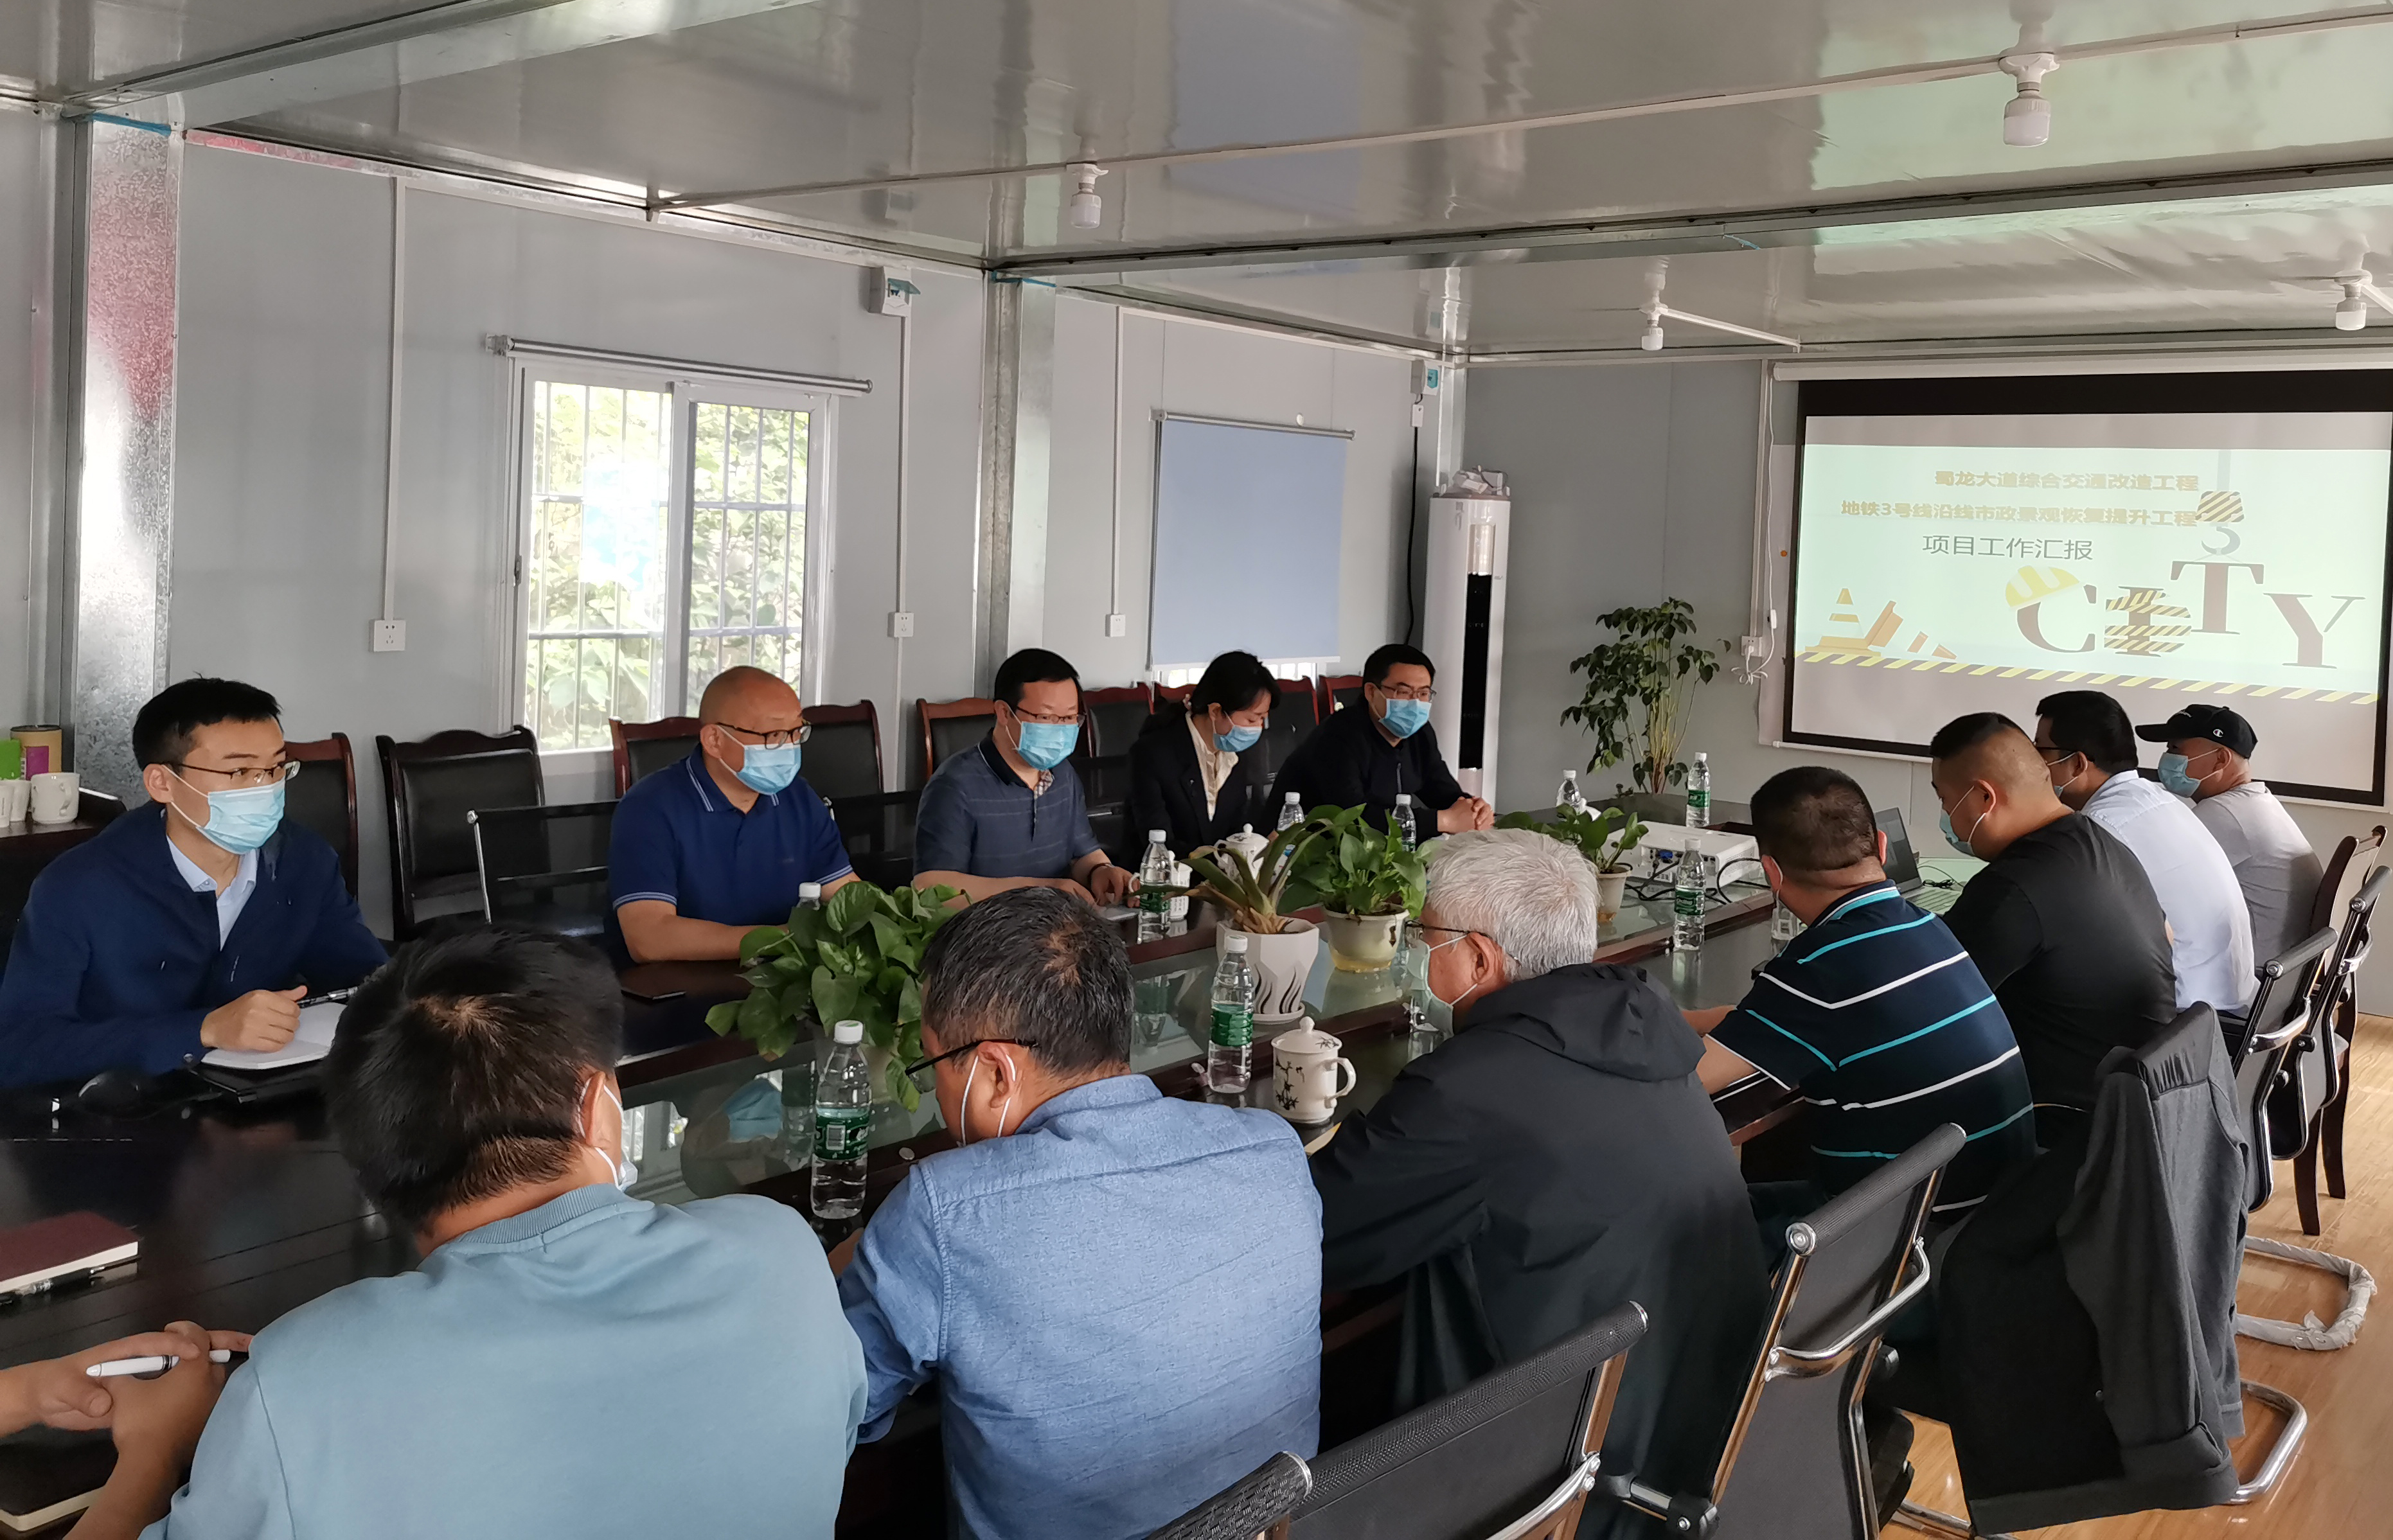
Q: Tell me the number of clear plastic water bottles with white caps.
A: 9